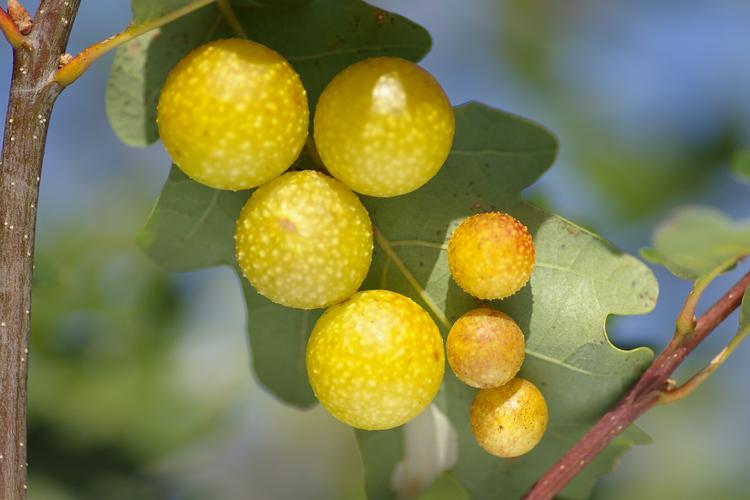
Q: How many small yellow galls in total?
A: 3